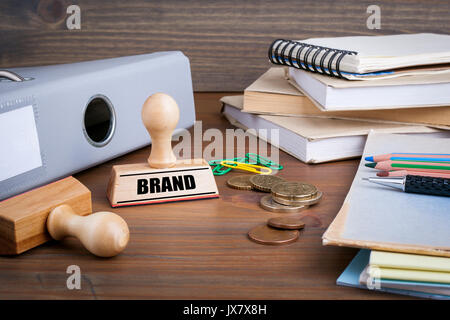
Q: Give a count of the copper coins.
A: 2